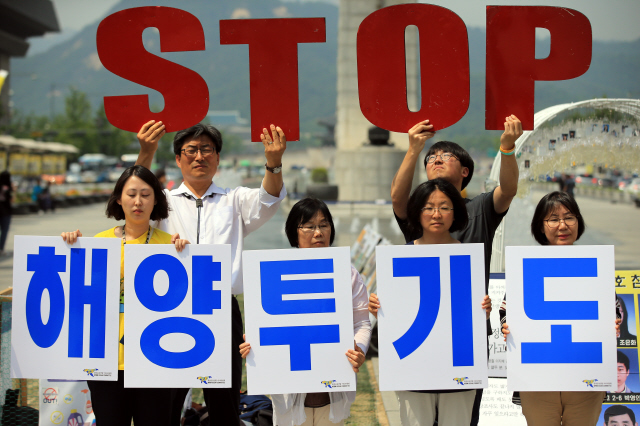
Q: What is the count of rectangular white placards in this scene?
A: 5